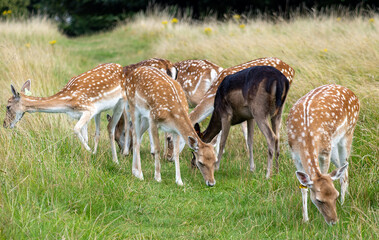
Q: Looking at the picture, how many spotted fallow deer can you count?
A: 6